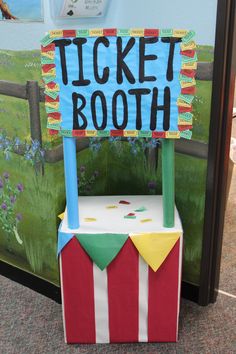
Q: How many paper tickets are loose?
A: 7